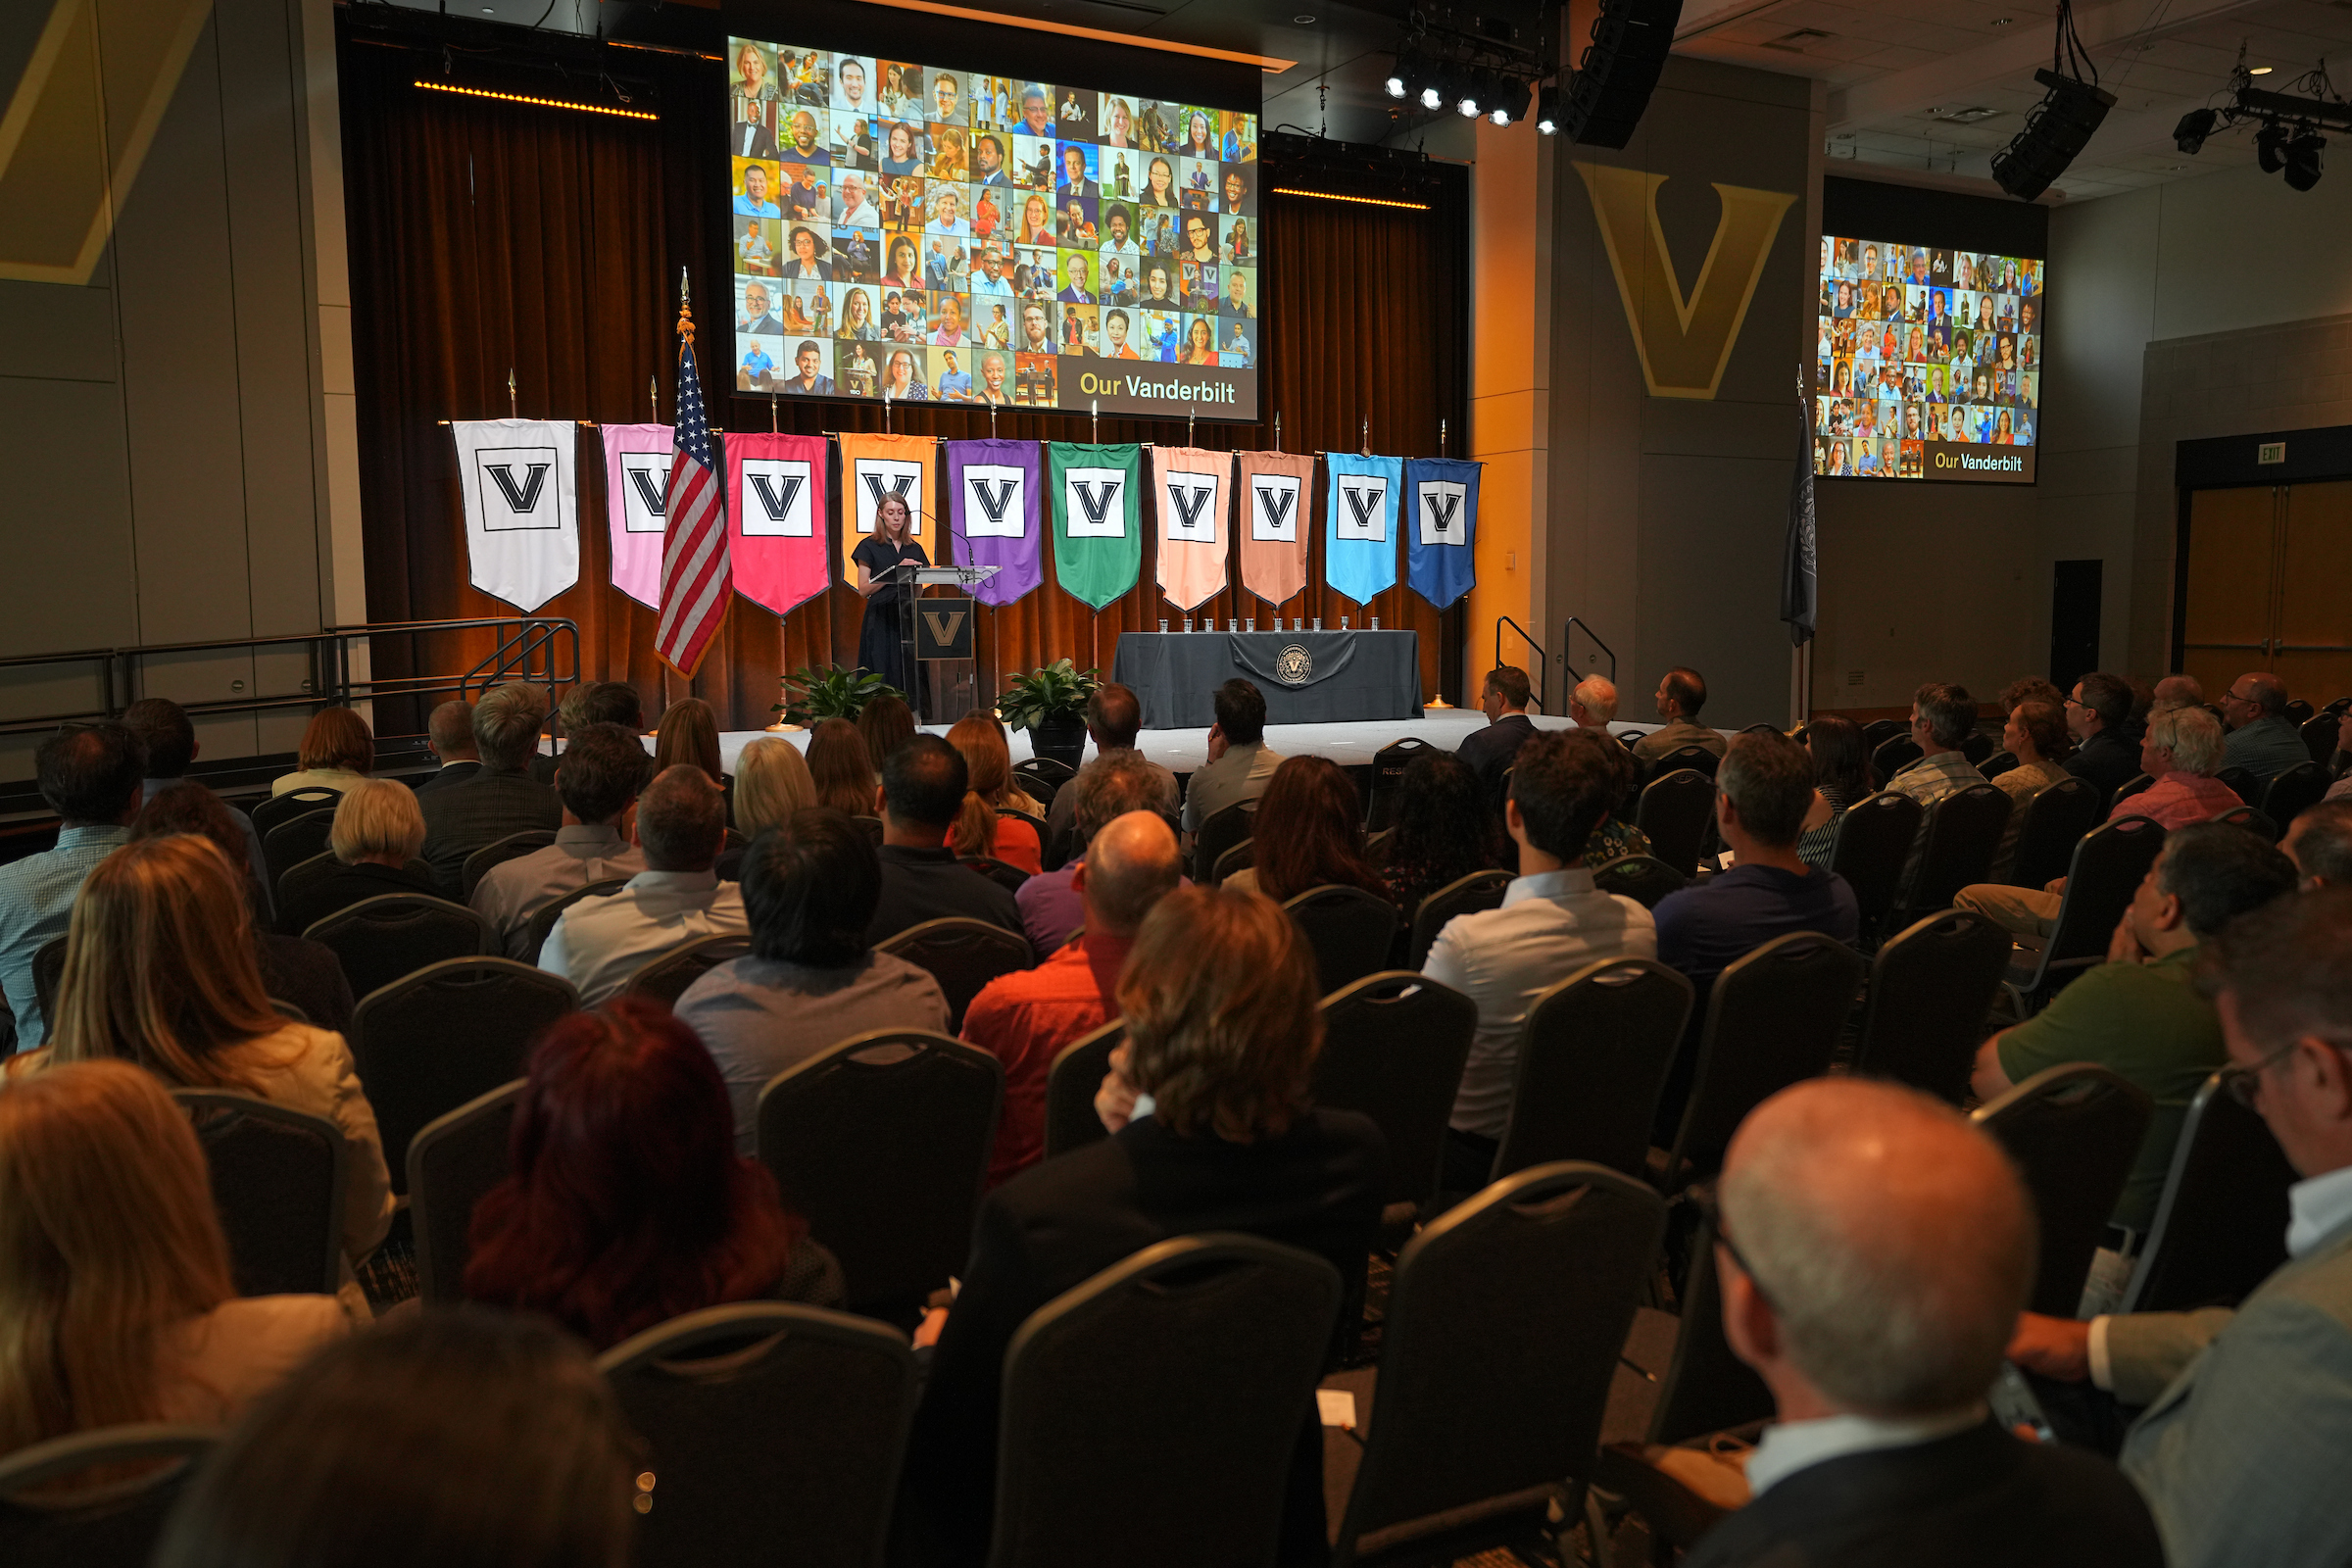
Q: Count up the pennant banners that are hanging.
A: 10